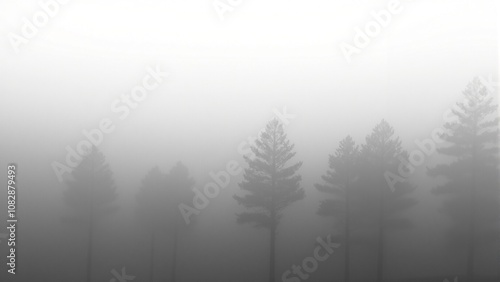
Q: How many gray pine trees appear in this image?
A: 7